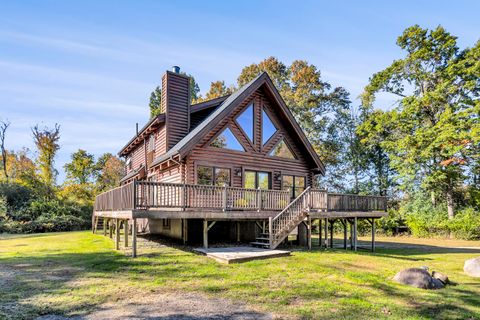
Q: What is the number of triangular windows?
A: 4